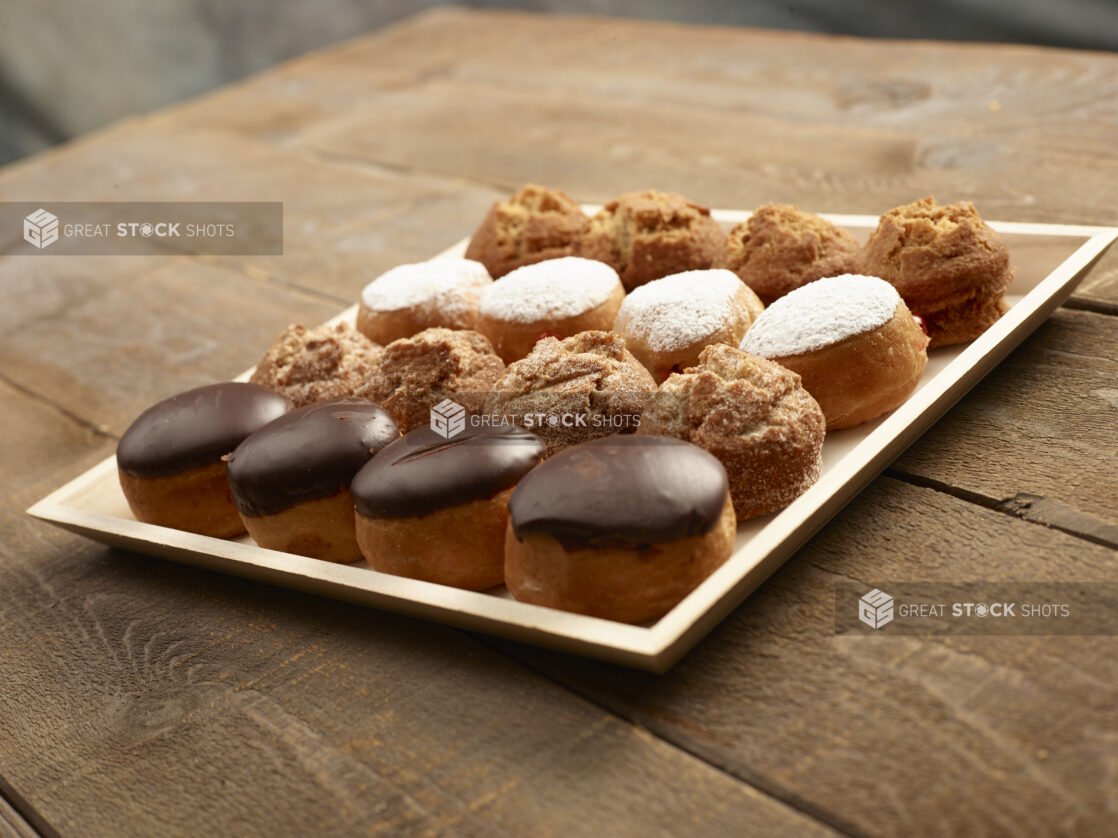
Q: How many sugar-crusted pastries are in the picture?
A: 4